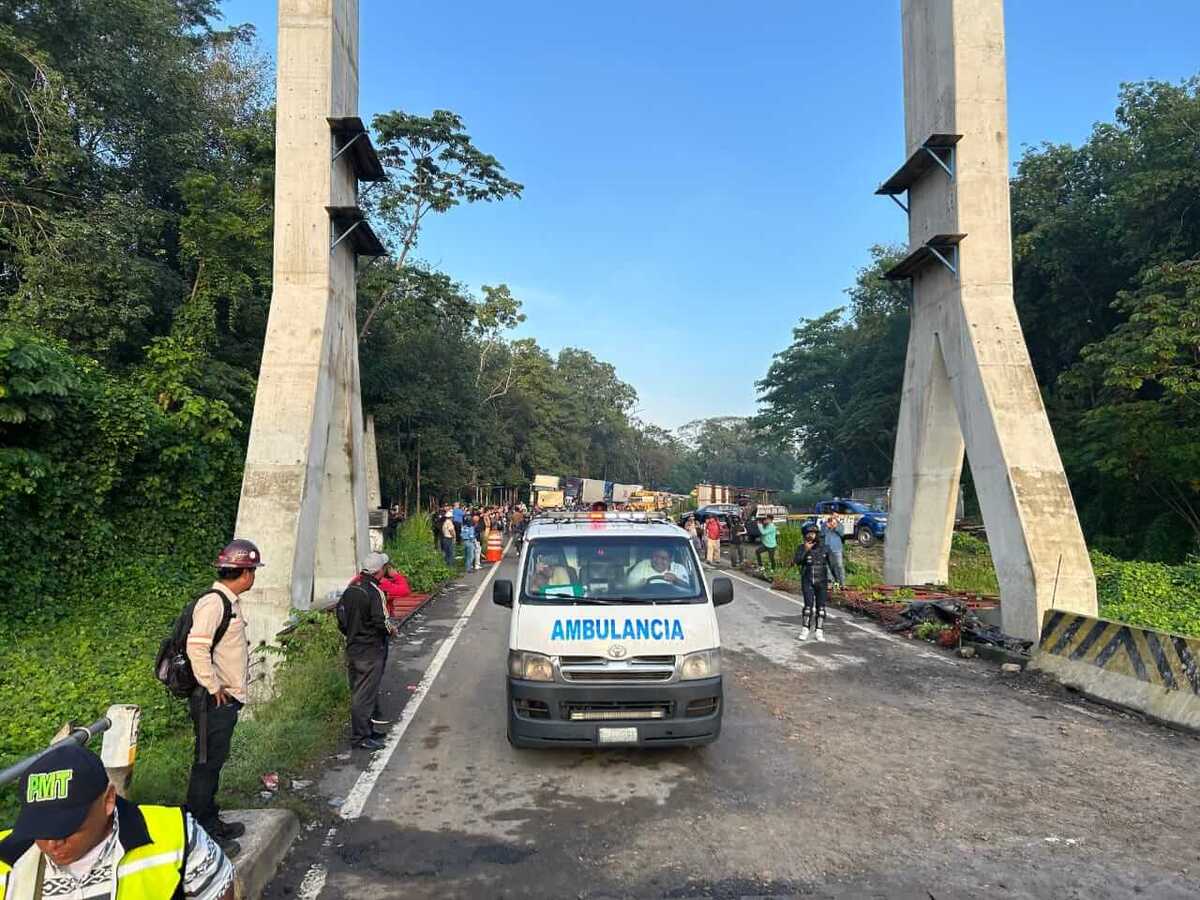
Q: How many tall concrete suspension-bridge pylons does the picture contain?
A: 2